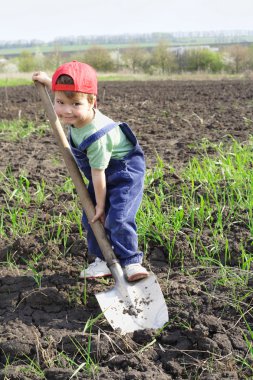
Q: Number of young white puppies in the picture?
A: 0